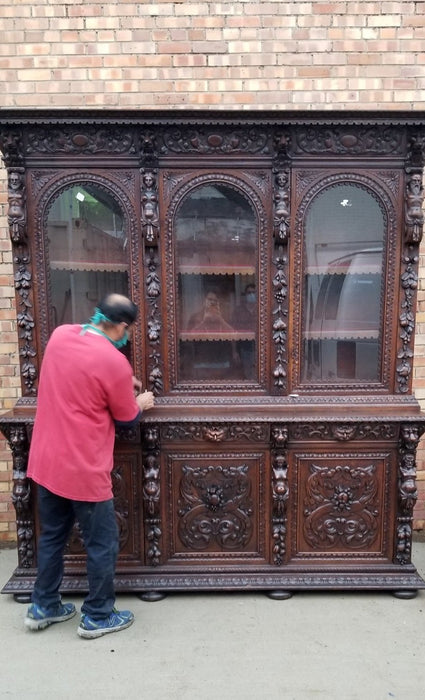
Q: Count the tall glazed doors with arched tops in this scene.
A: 3